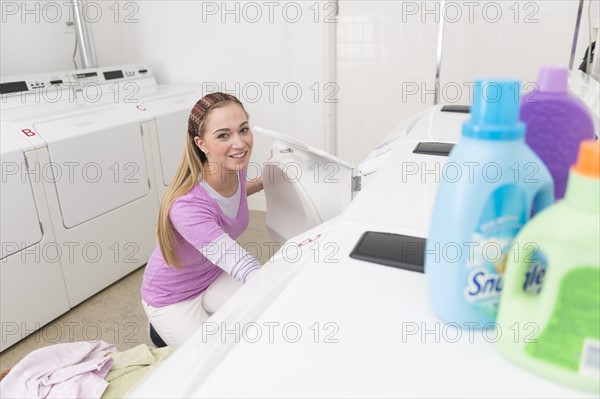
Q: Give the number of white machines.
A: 6